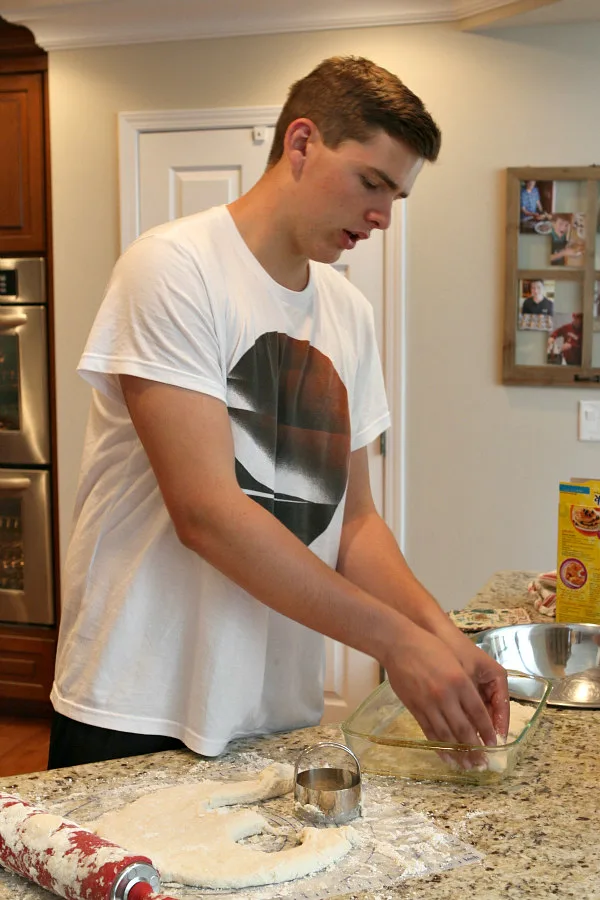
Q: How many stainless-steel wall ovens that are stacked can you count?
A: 2